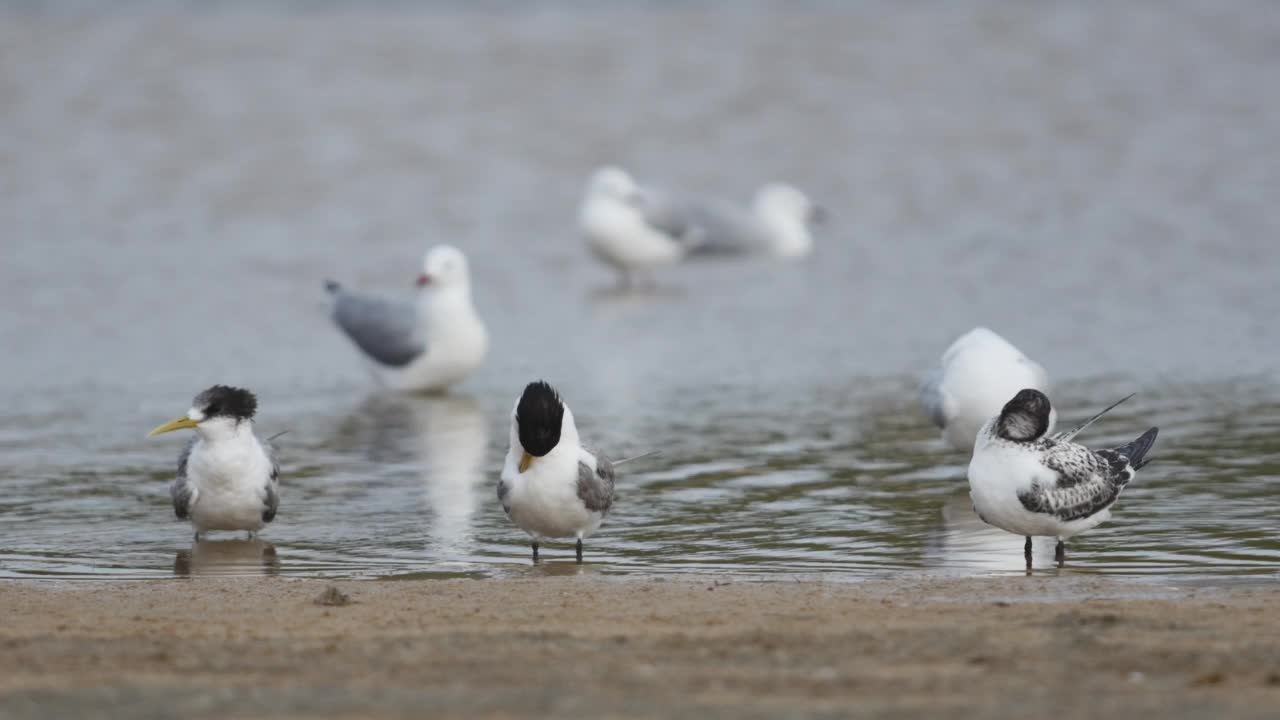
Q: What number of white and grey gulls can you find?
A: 4